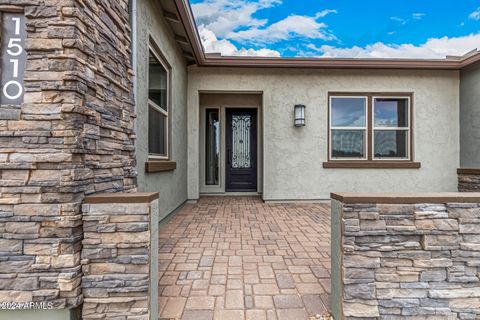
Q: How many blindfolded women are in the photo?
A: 0